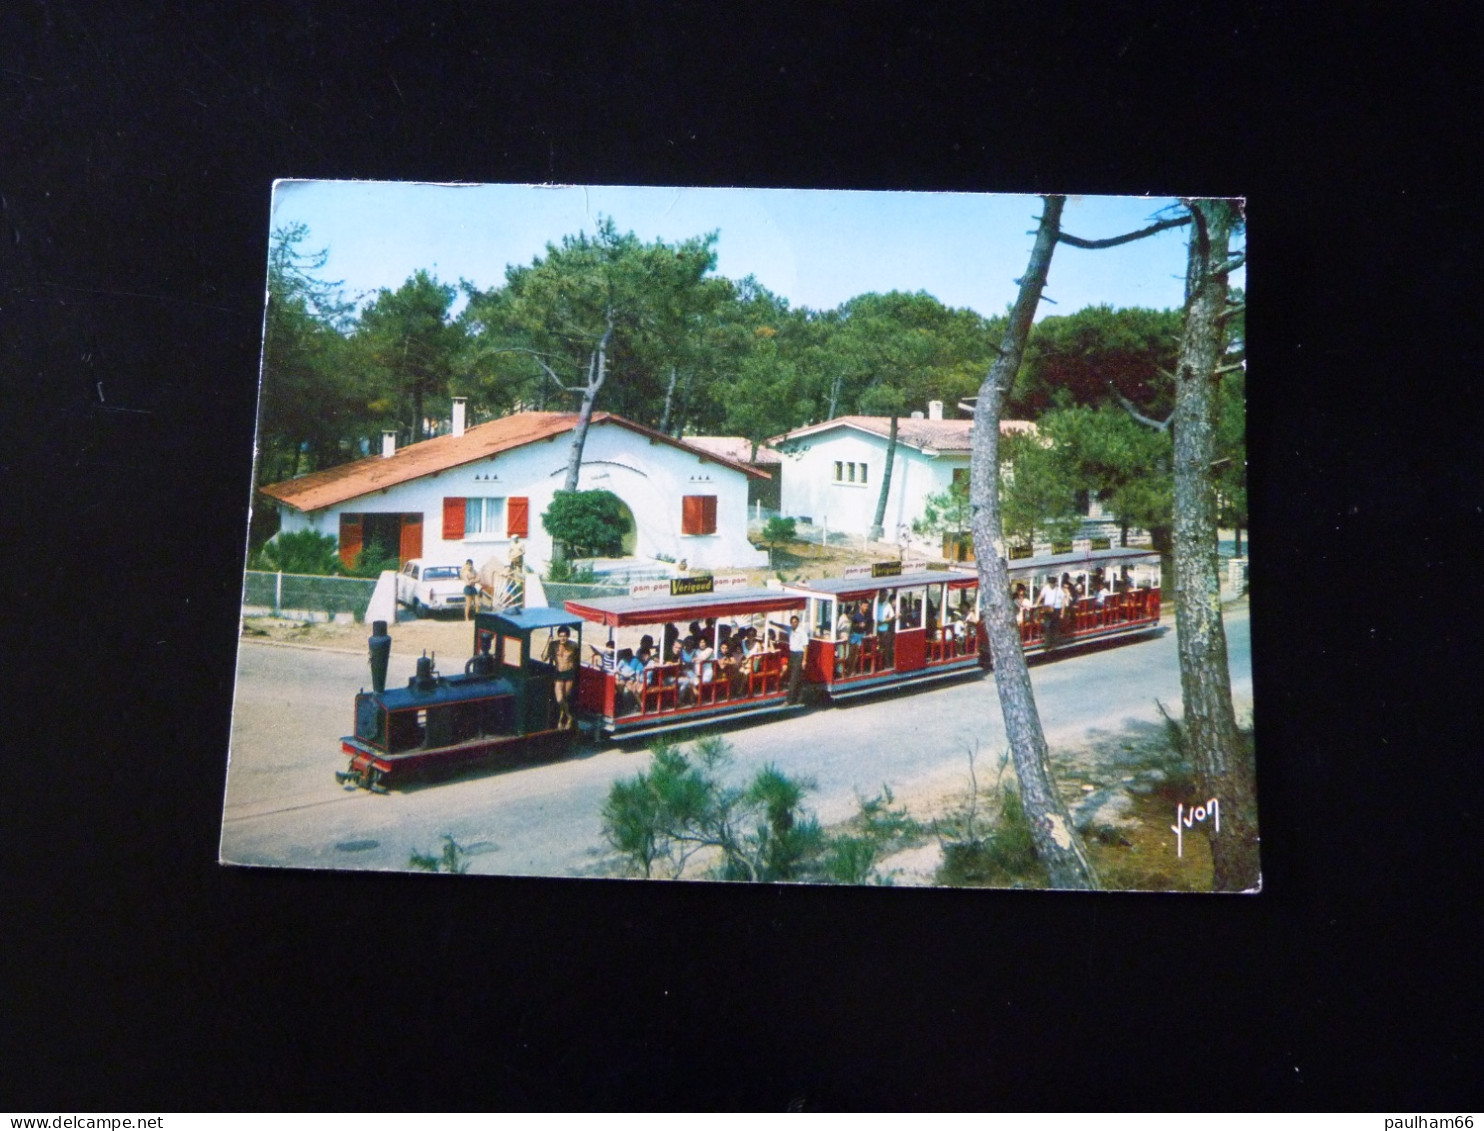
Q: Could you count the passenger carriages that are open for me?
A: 3